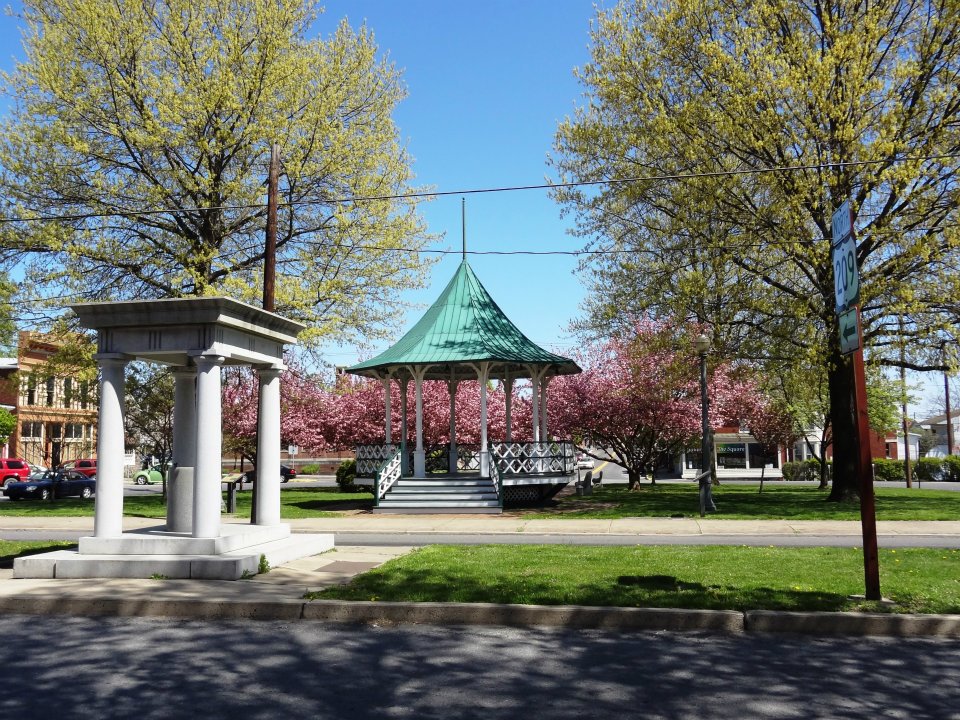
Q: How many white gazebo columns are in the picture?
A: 8